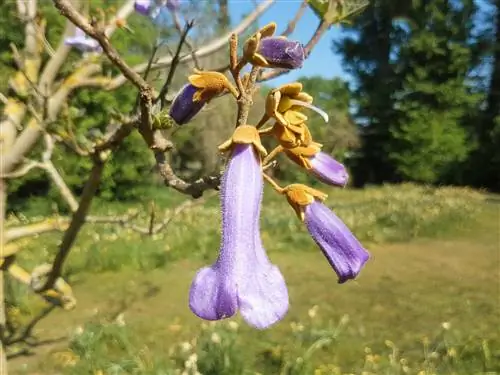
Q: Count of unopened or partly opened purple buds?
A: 4